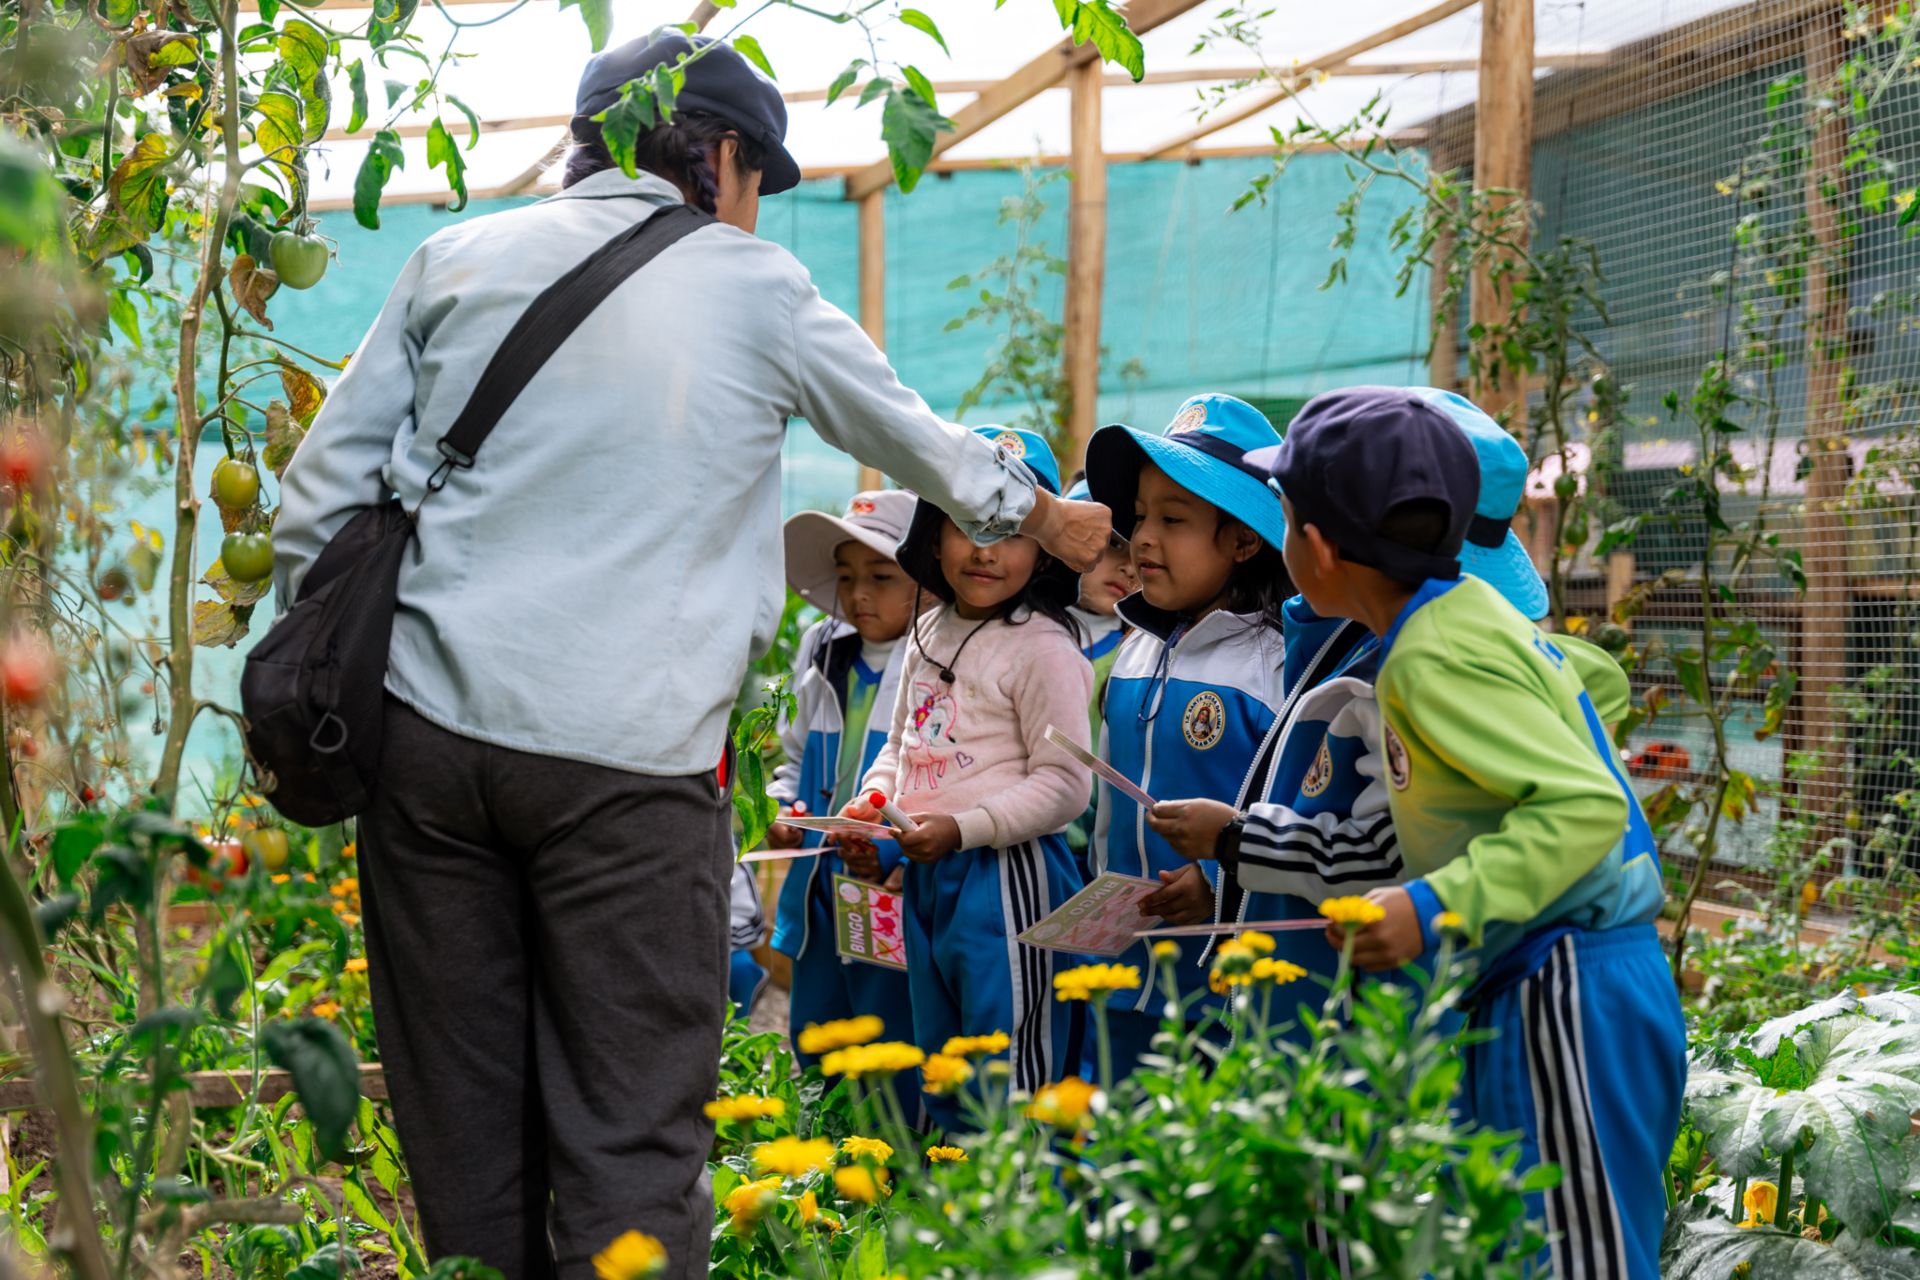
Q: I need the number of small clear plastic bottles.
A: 0